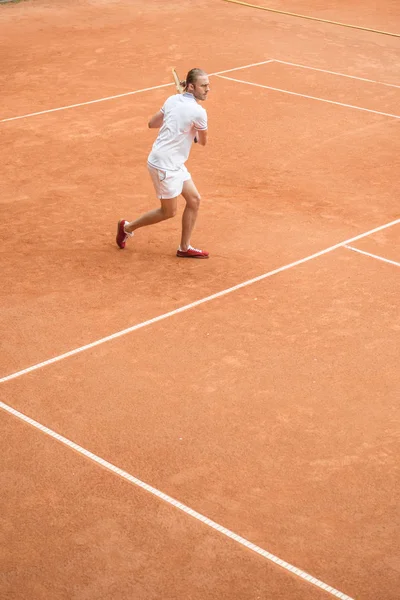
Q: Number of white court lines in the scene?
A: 6